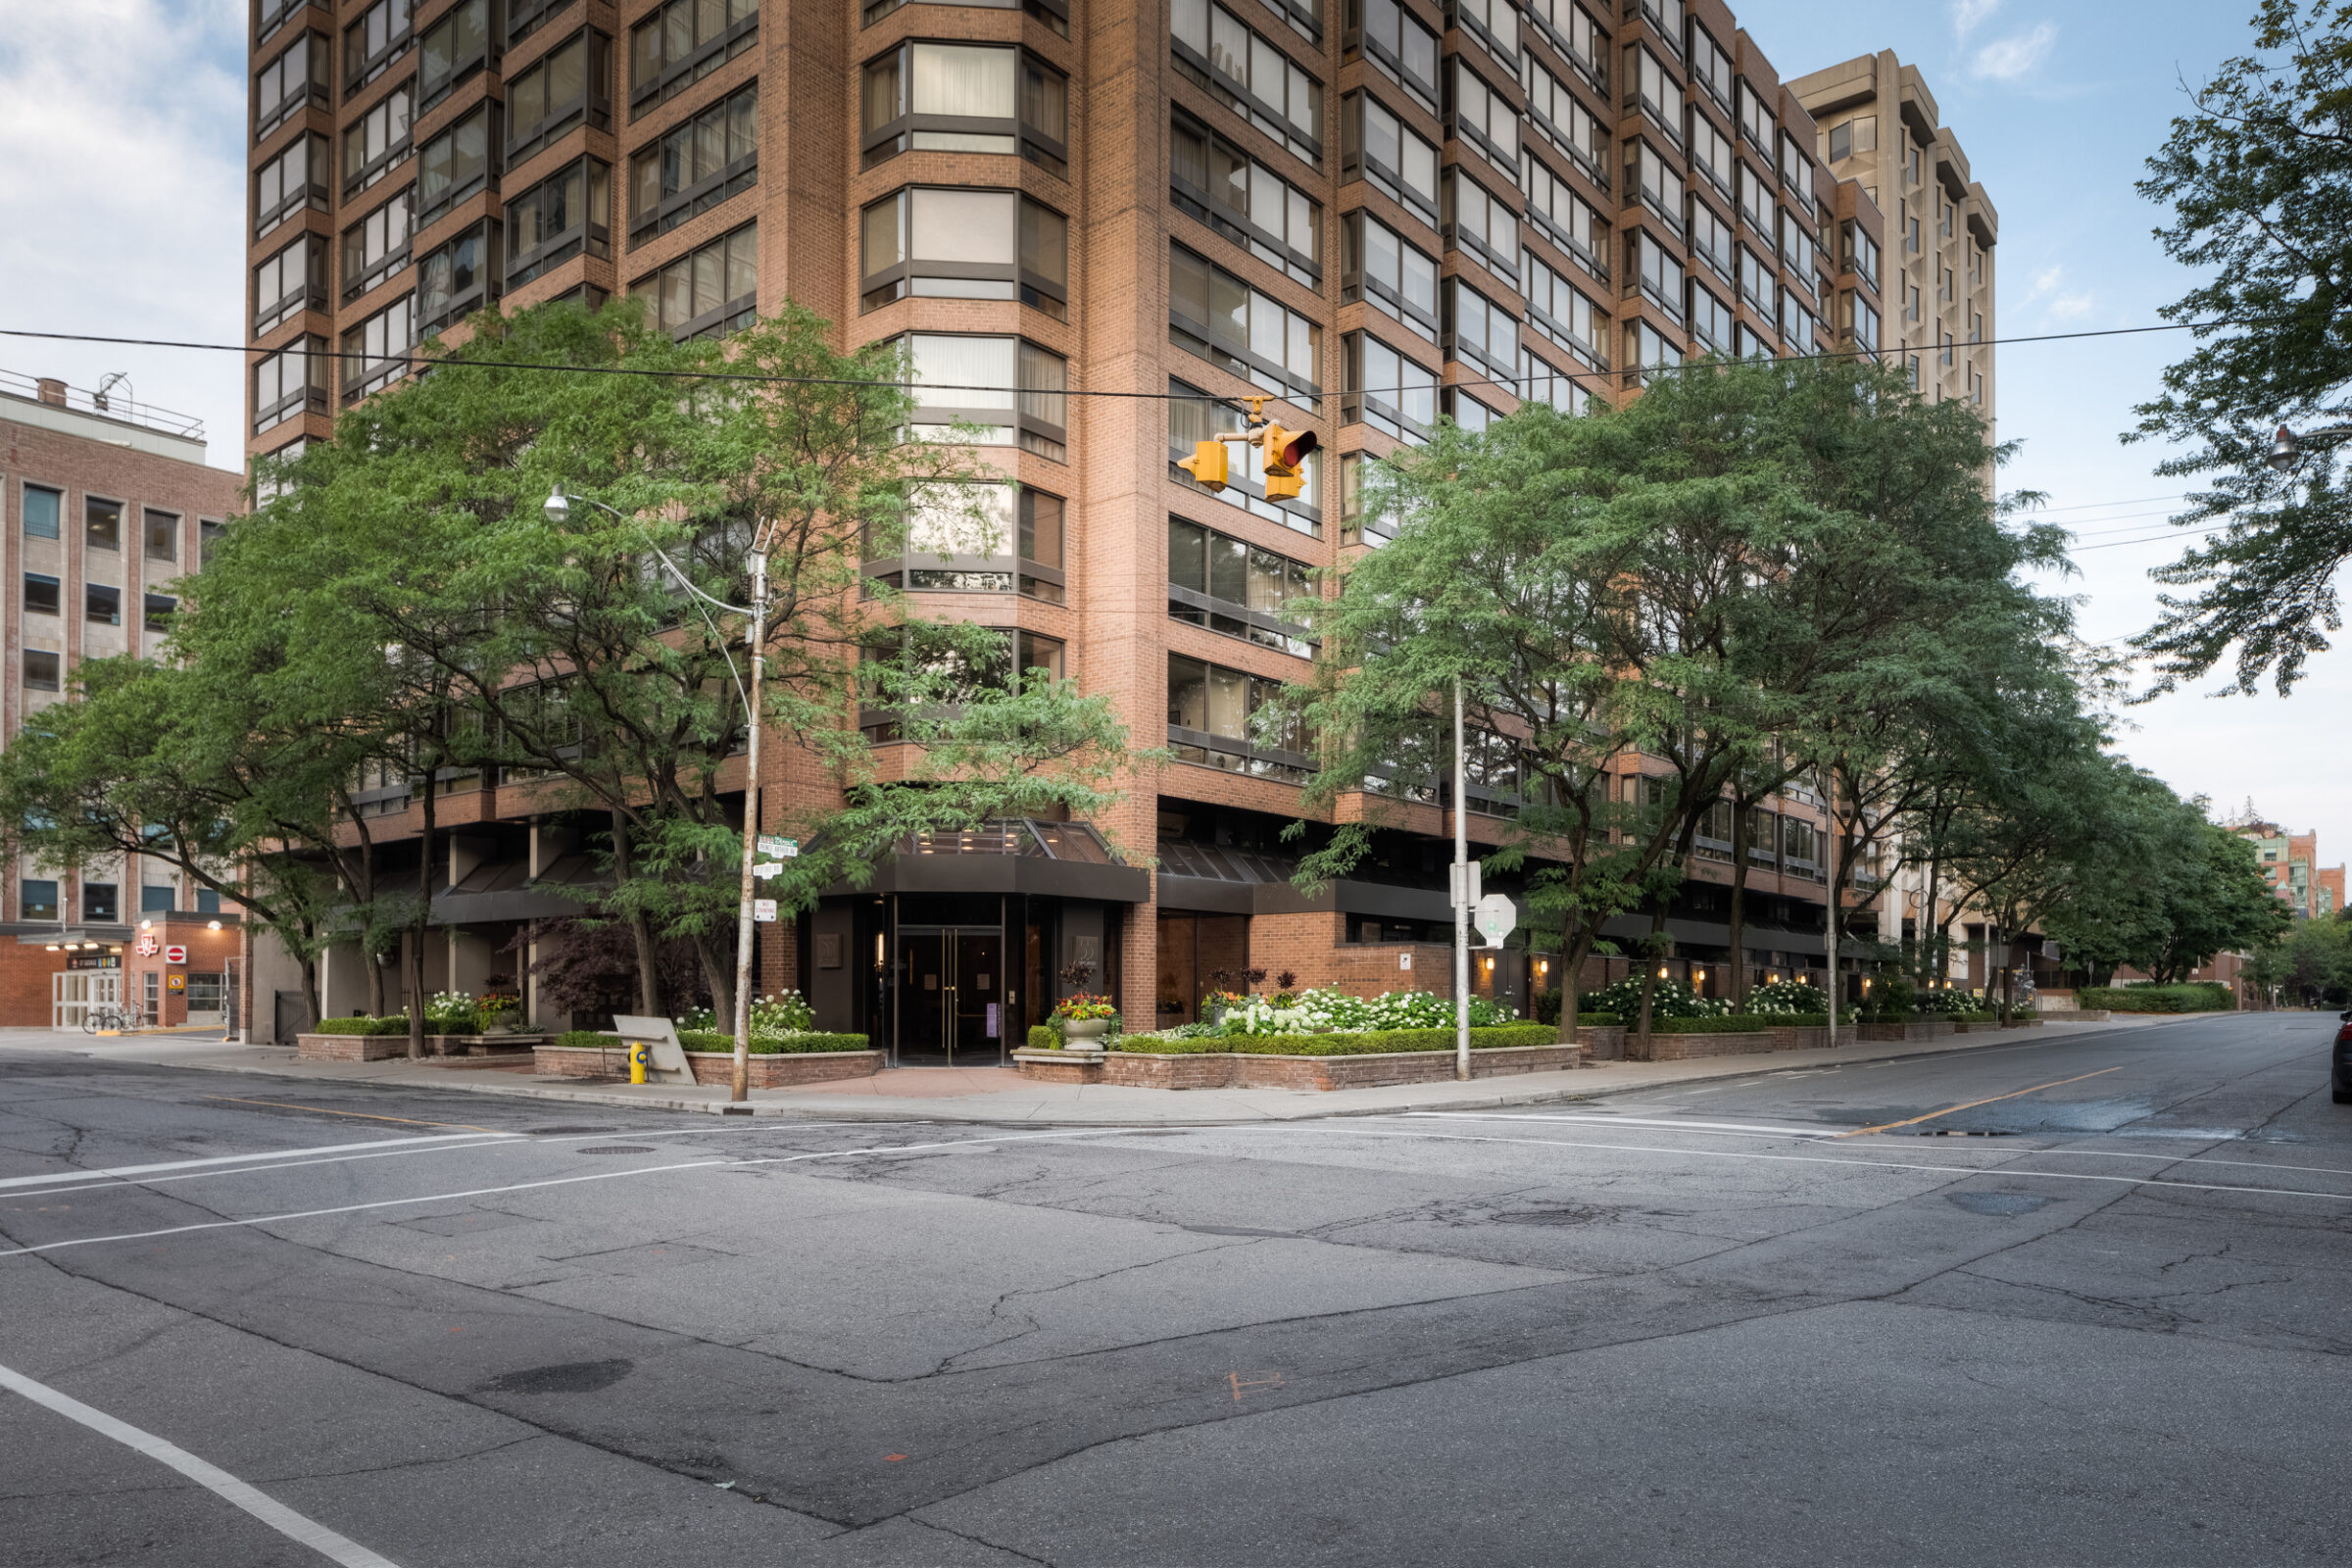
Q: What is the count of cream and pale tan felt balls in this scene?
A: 0